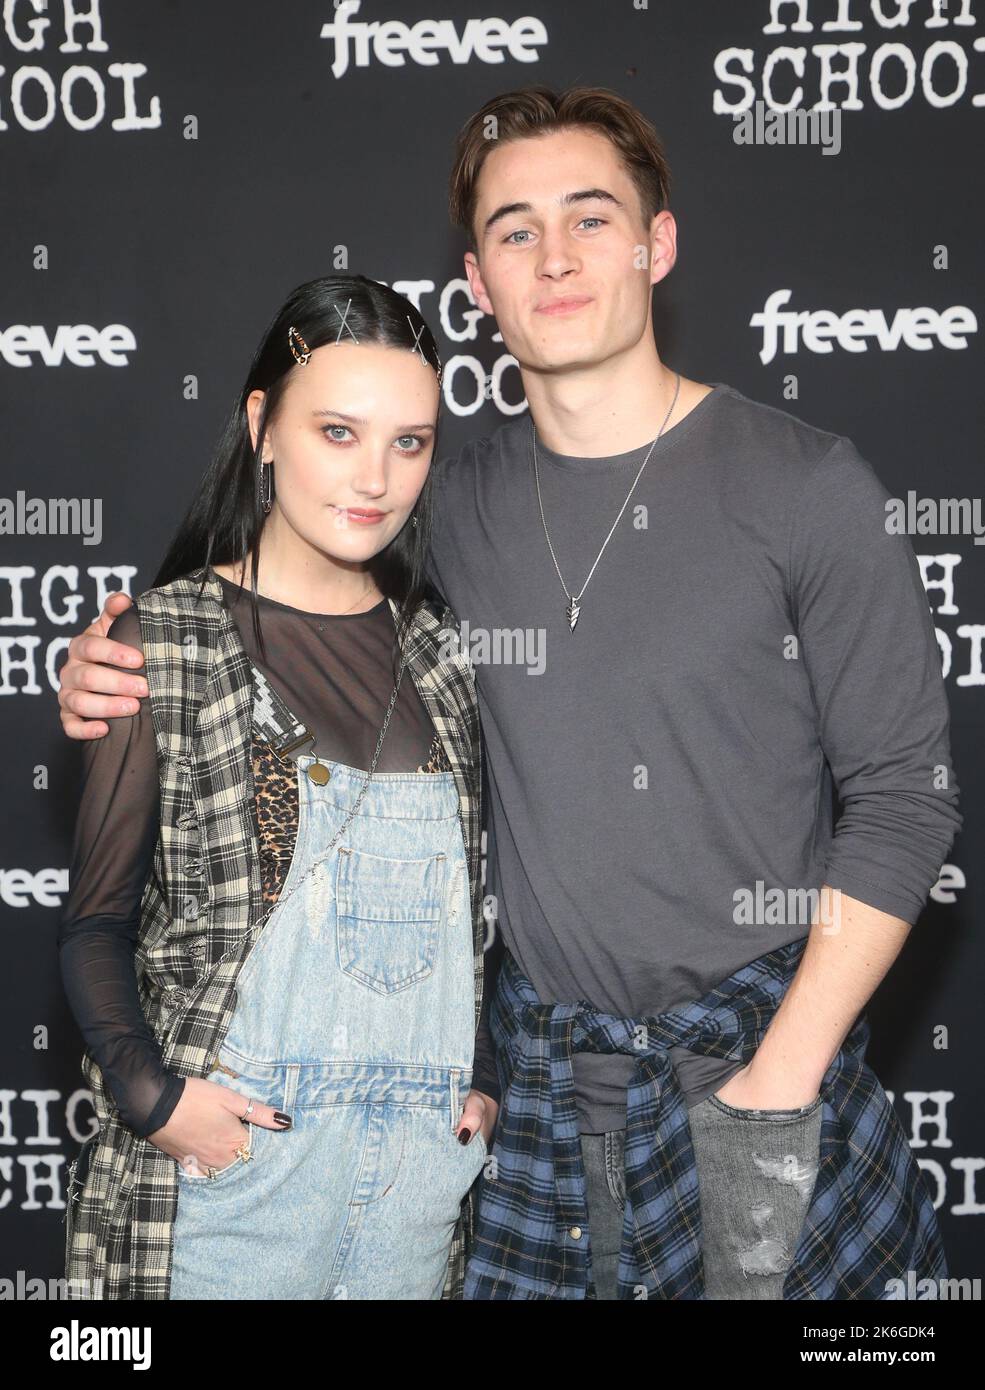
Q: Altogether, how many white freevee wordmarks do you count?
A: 5